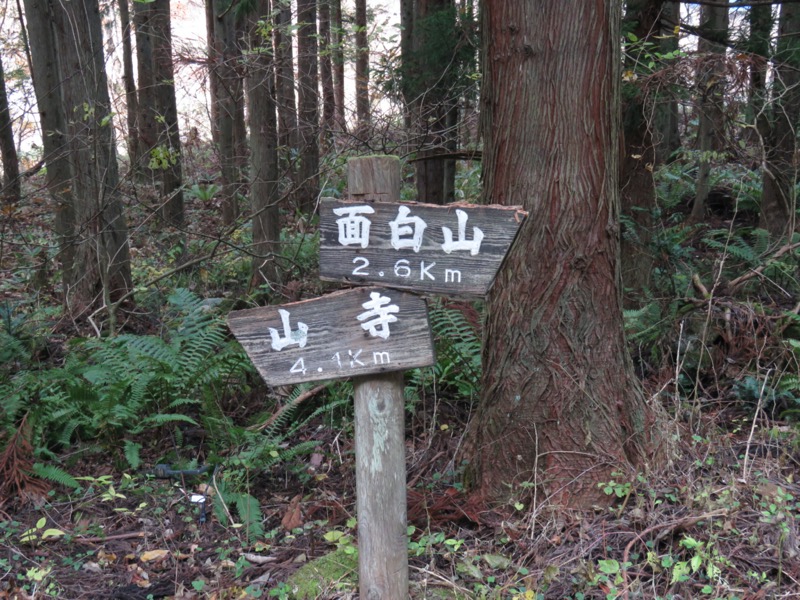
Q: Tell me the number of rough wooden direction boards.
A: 2